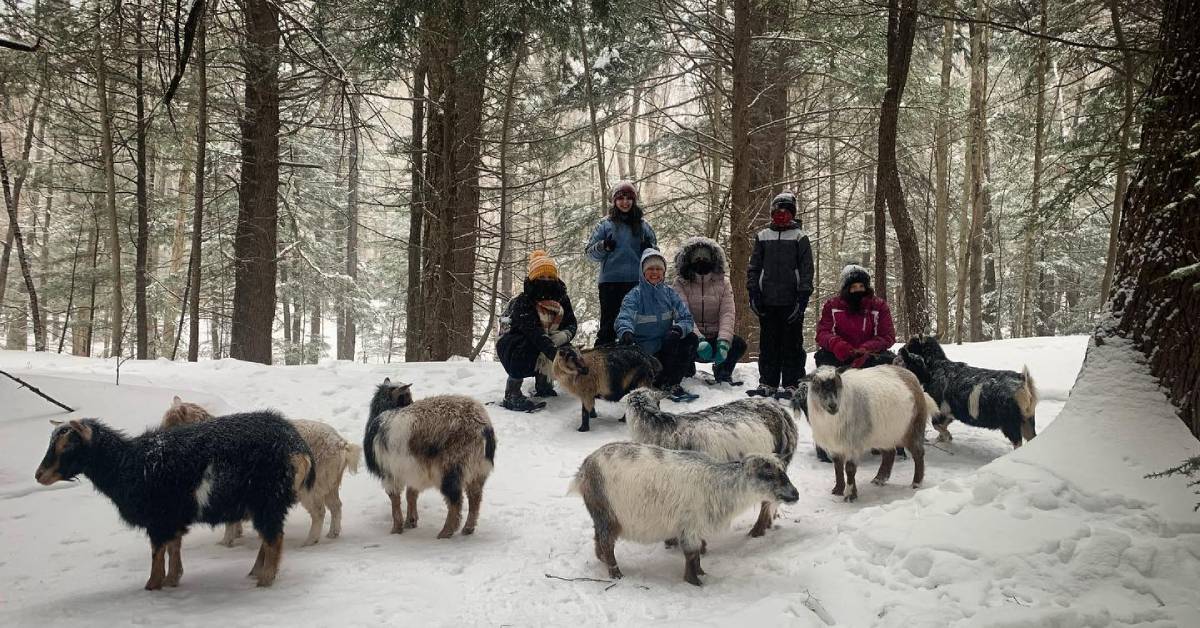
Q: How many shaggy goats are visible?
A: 8